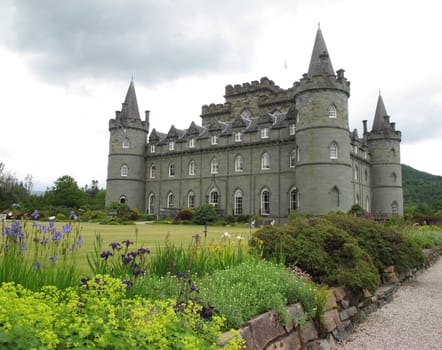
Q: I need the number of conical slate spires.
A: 3